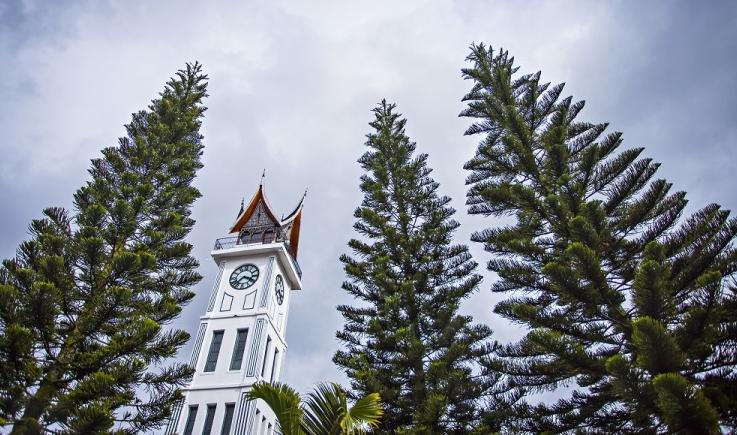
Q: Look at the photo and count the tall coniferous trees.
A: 3